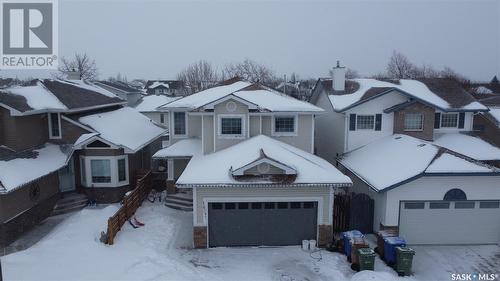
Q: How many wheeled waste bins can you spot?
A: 6